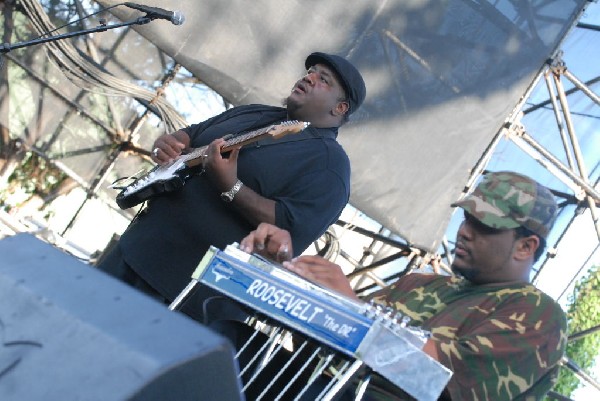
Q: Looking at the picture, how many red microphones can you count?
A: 0